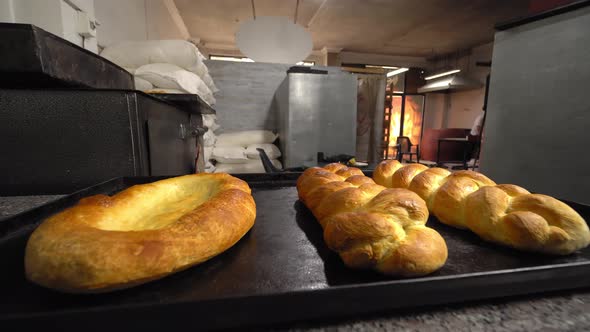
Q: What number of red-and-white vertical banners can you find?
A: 0